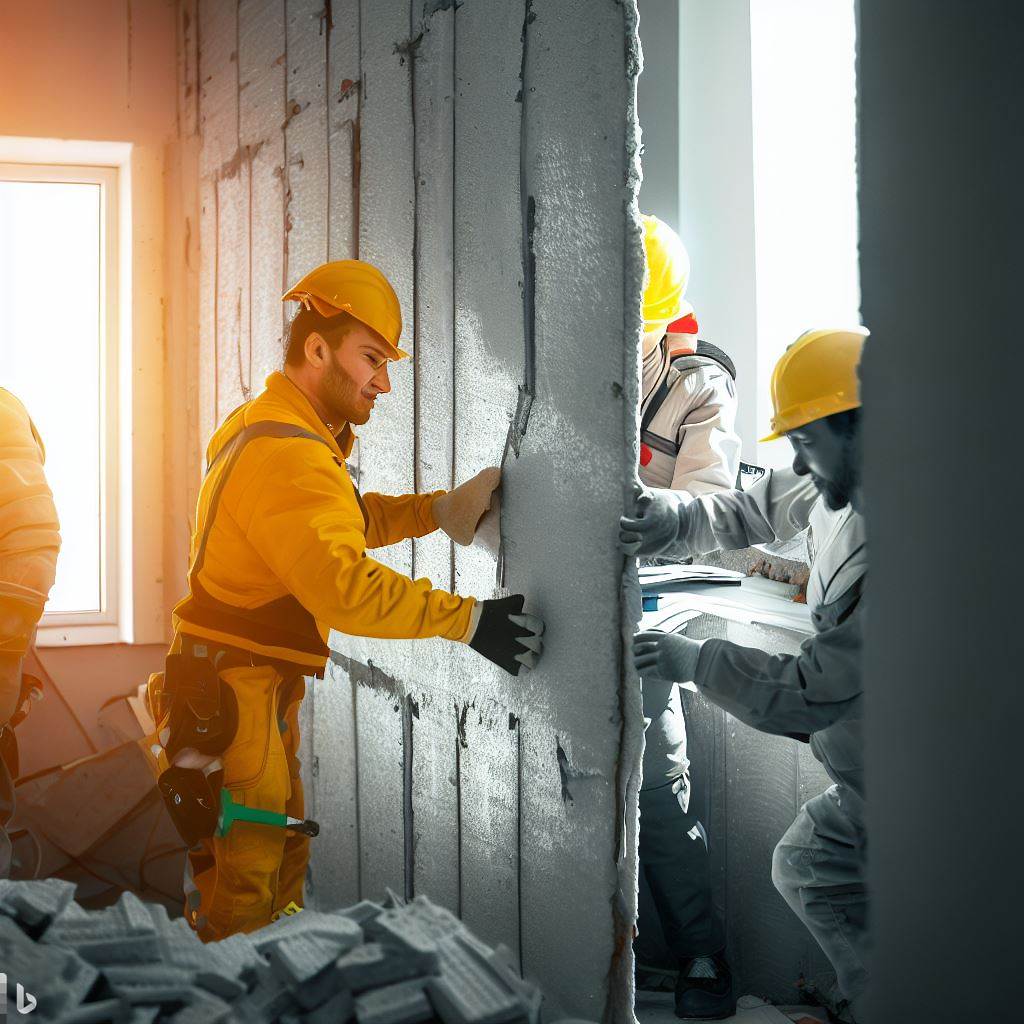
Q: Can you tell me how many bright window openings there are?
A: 2